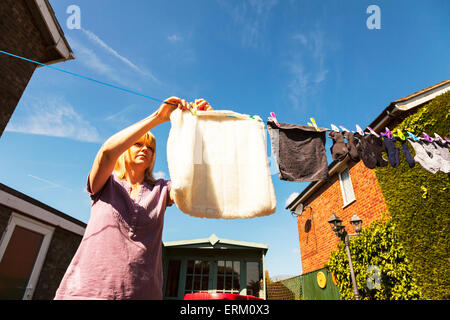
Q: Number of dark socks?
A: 6